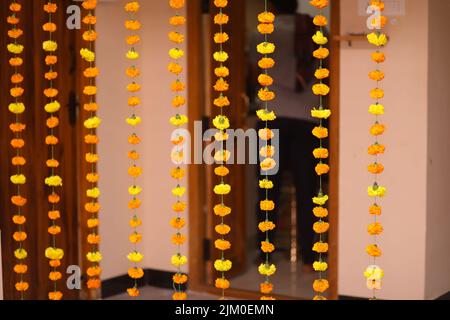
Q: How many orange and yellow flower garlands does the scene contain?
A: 9